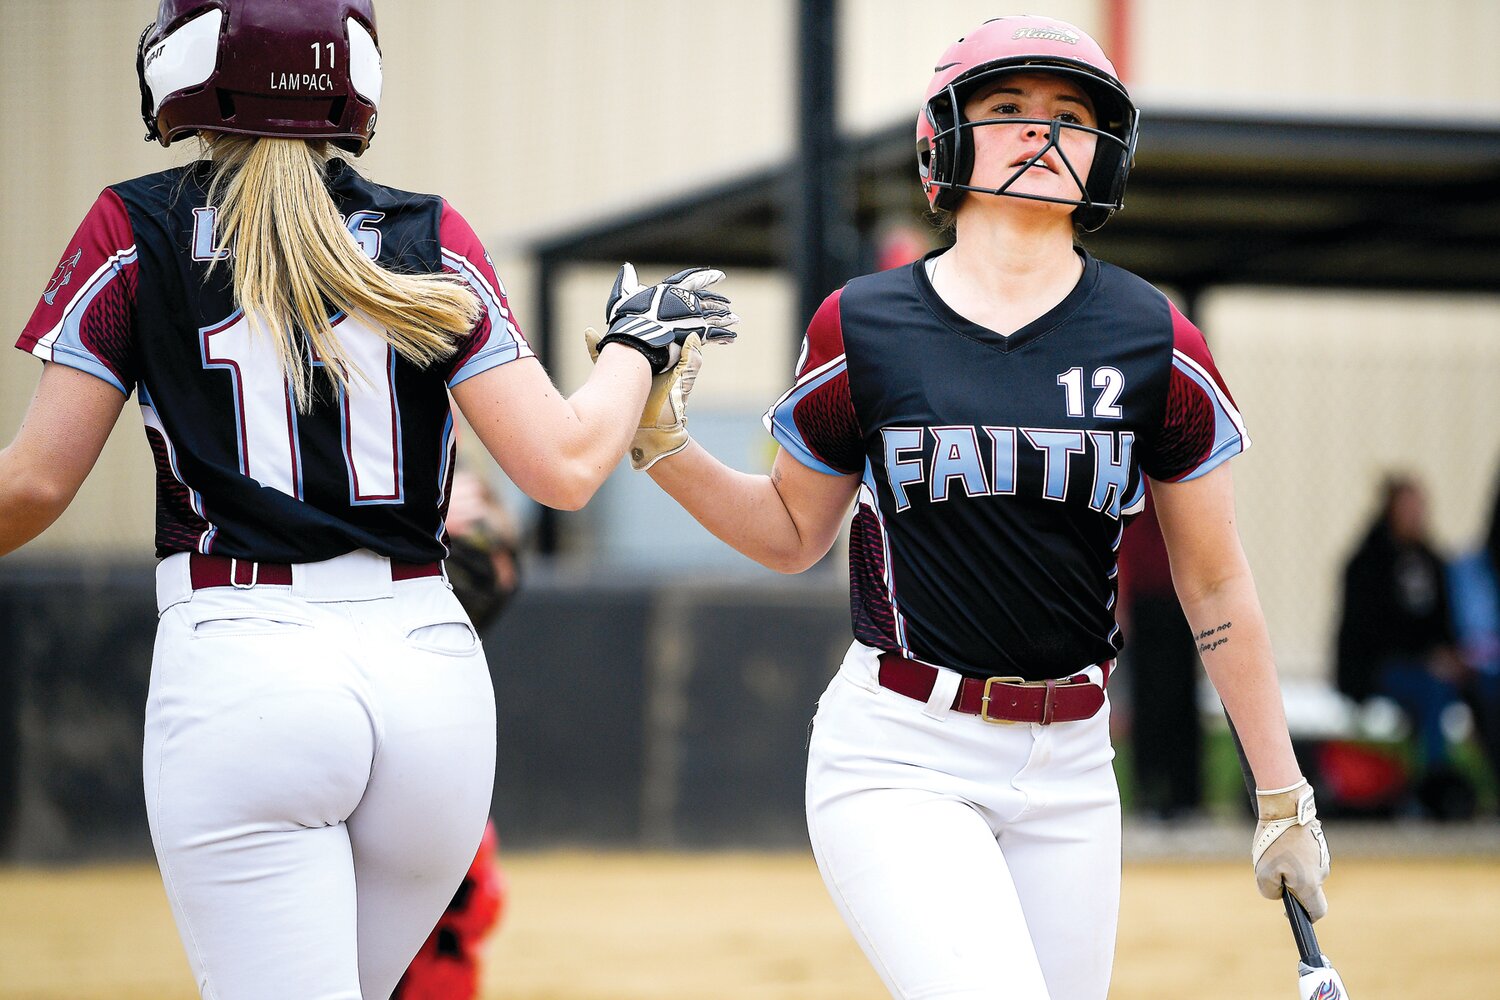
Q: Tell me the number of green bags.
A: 0